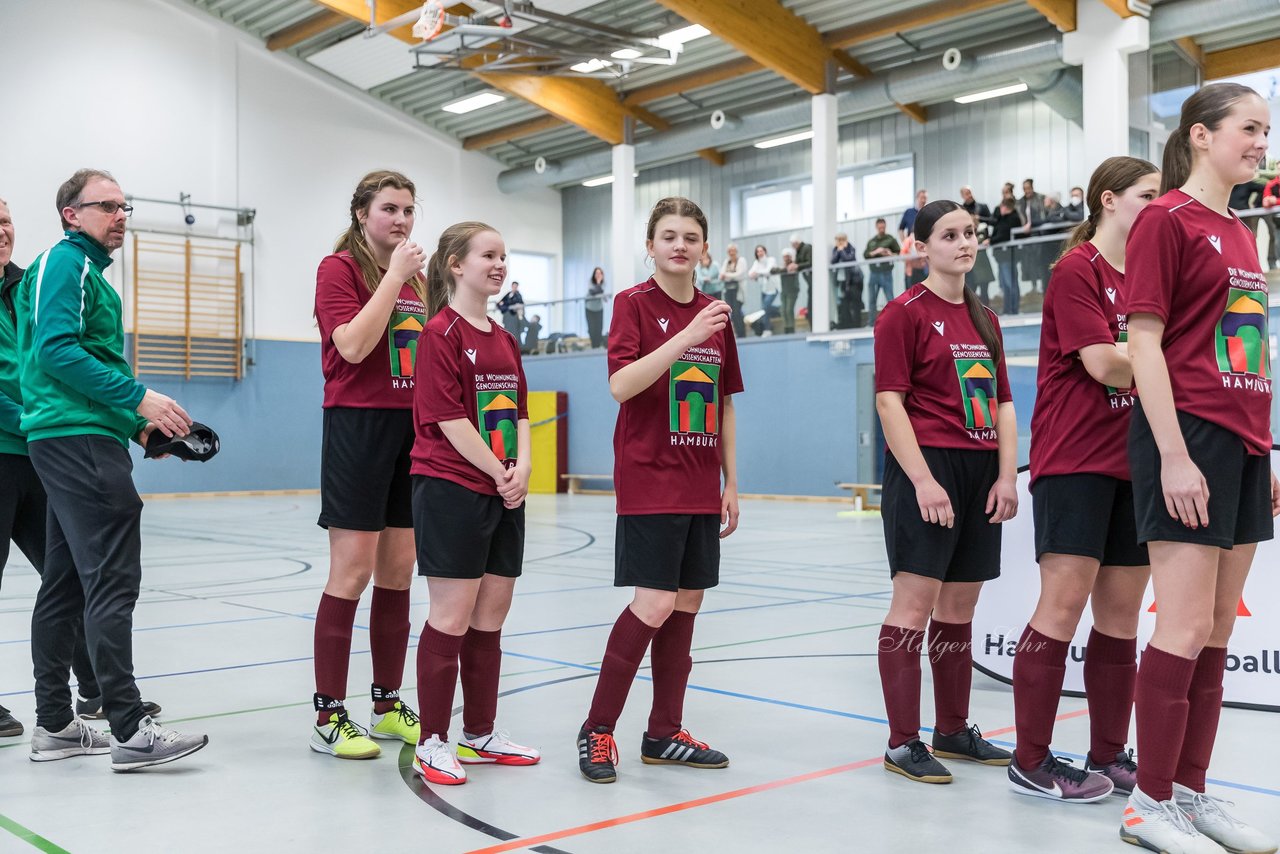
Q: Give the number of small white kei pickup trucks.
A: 0